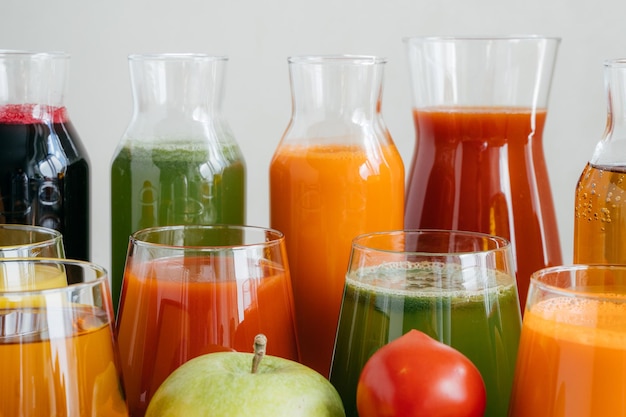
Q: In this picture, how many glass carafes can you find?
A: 5